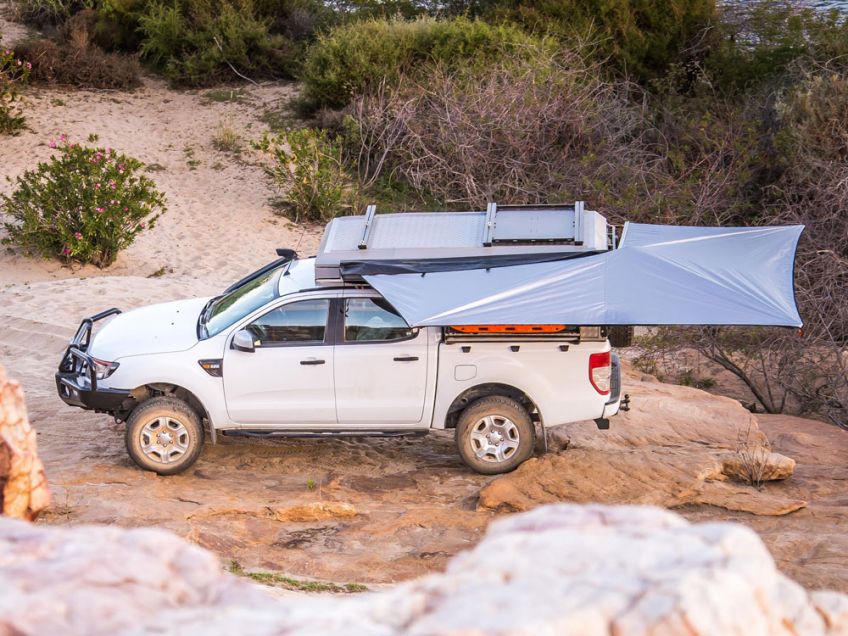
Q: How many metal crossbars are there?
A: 3